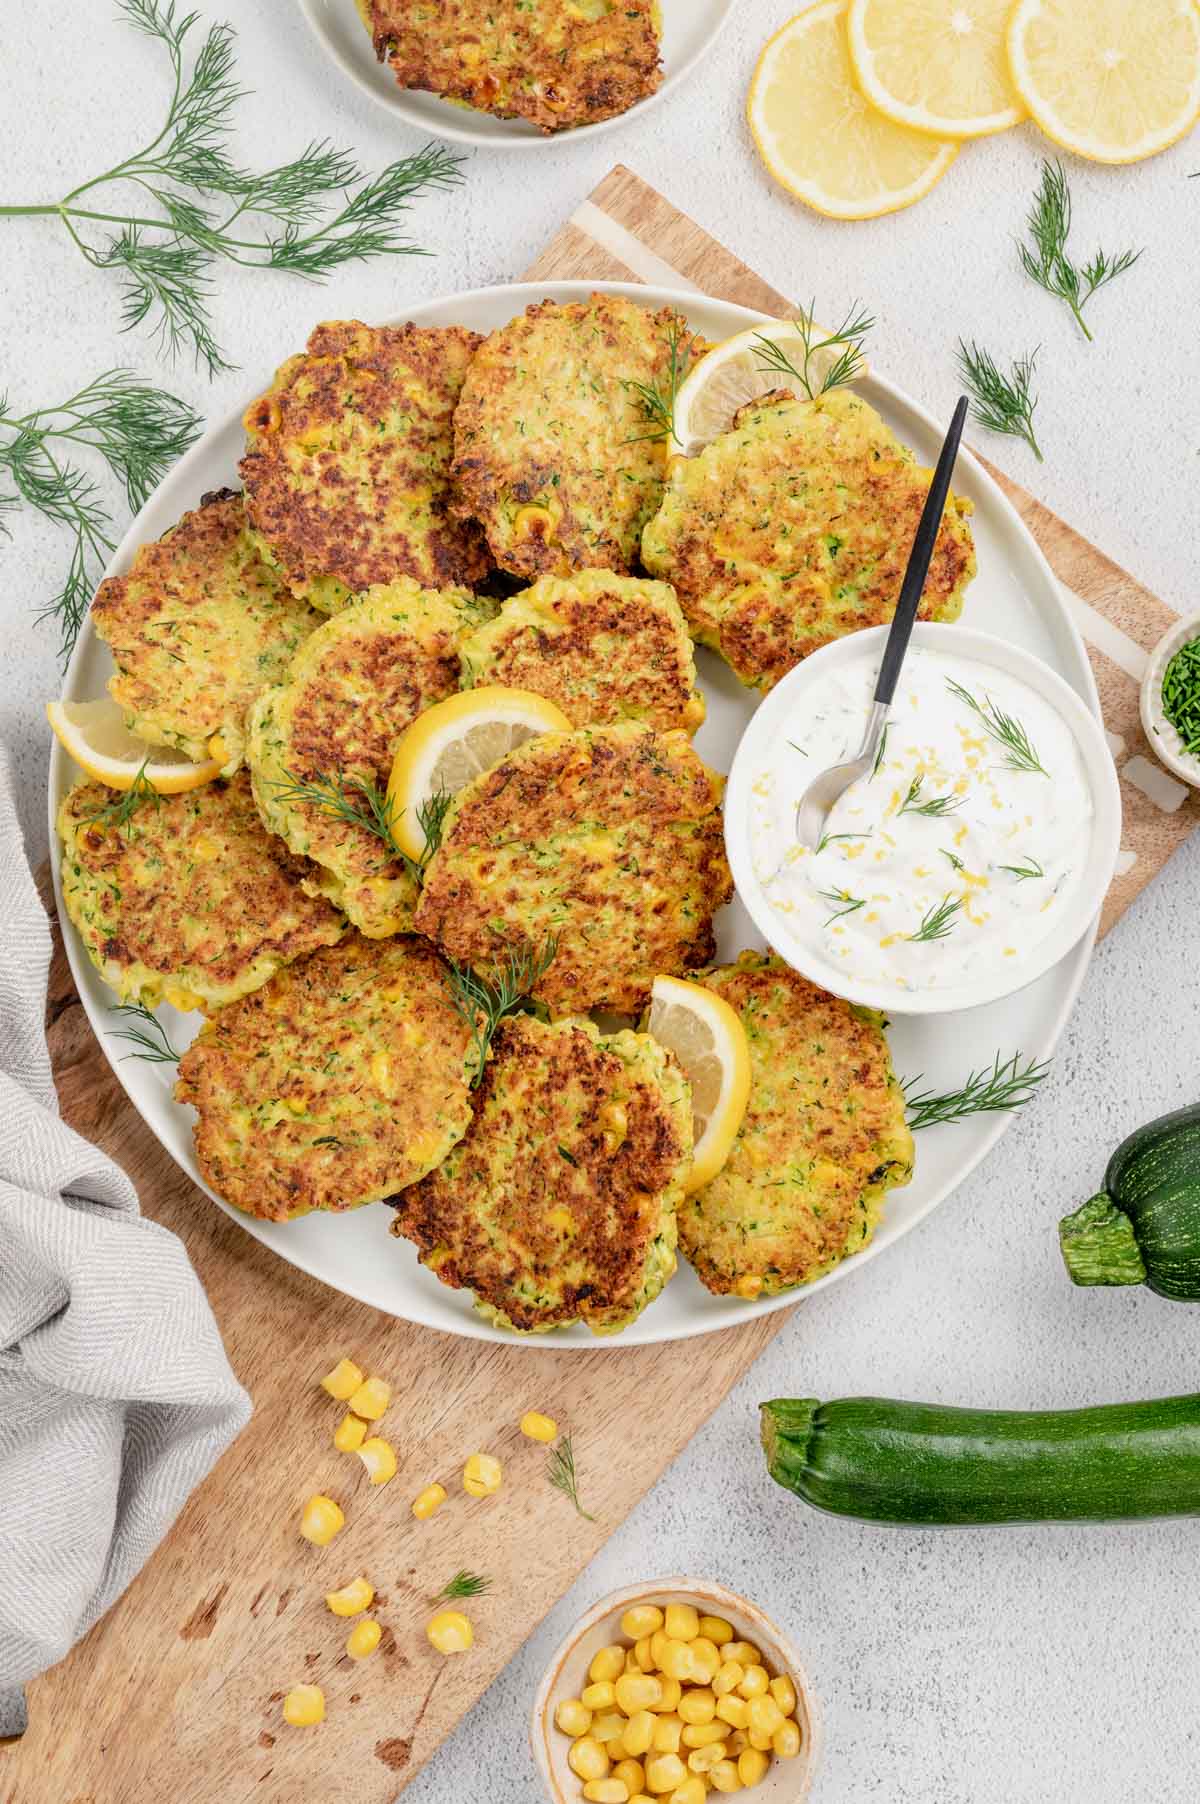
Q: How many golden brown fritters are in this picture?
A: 12